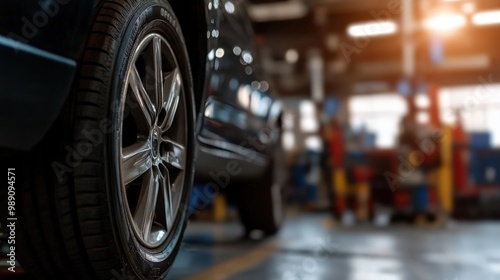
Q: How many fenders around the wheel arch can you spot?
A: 1